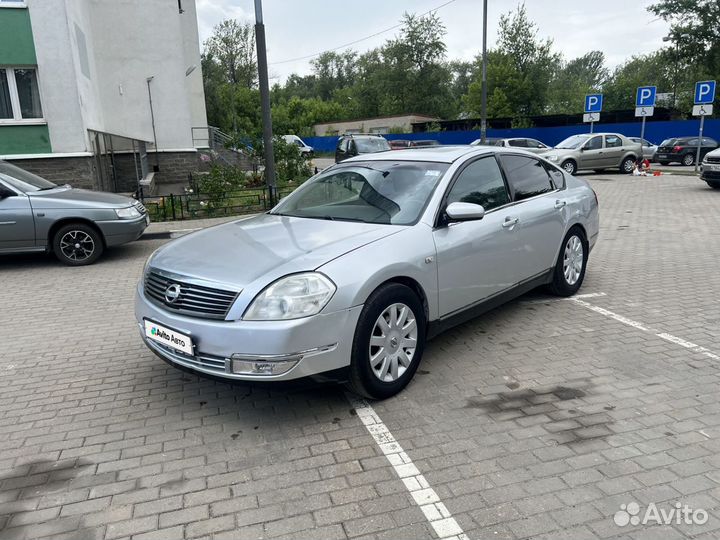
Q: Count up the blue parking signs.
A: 3